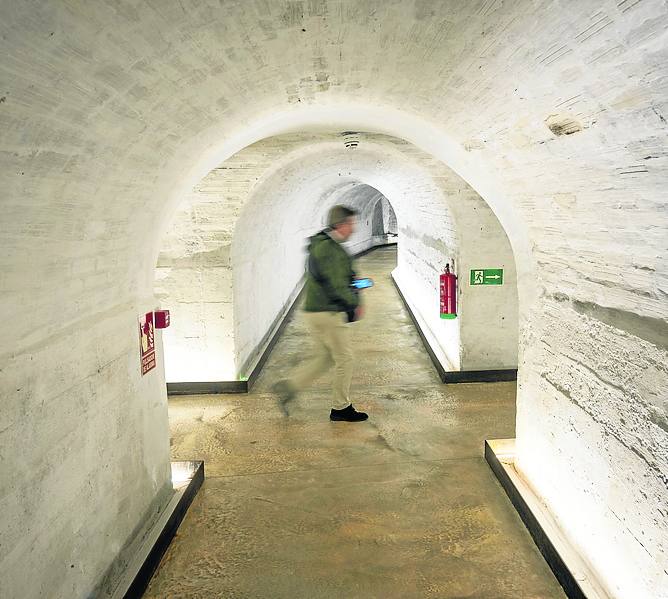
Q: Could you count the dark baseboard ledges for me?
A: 4